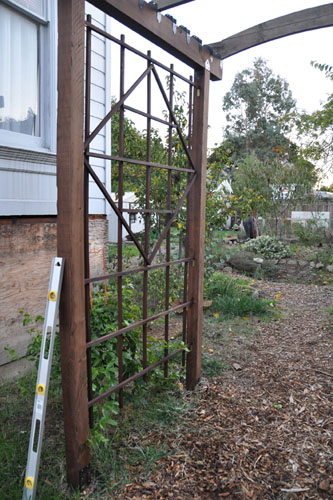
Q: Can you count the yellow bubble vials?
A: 3